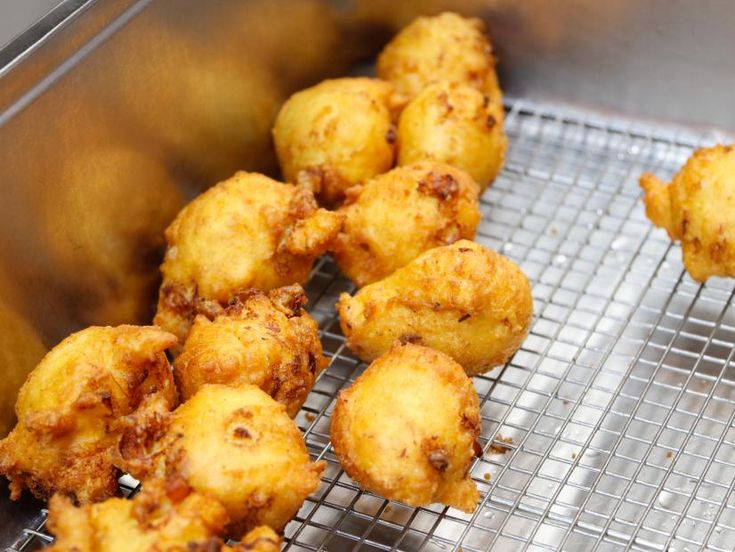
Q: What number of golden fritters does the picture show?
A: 12